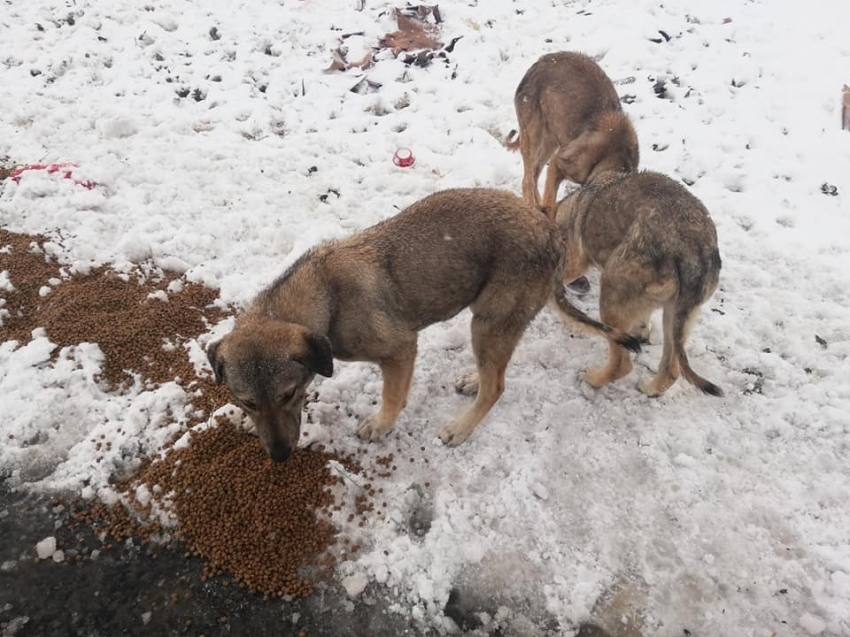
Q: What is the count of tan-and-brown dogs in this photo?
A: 3